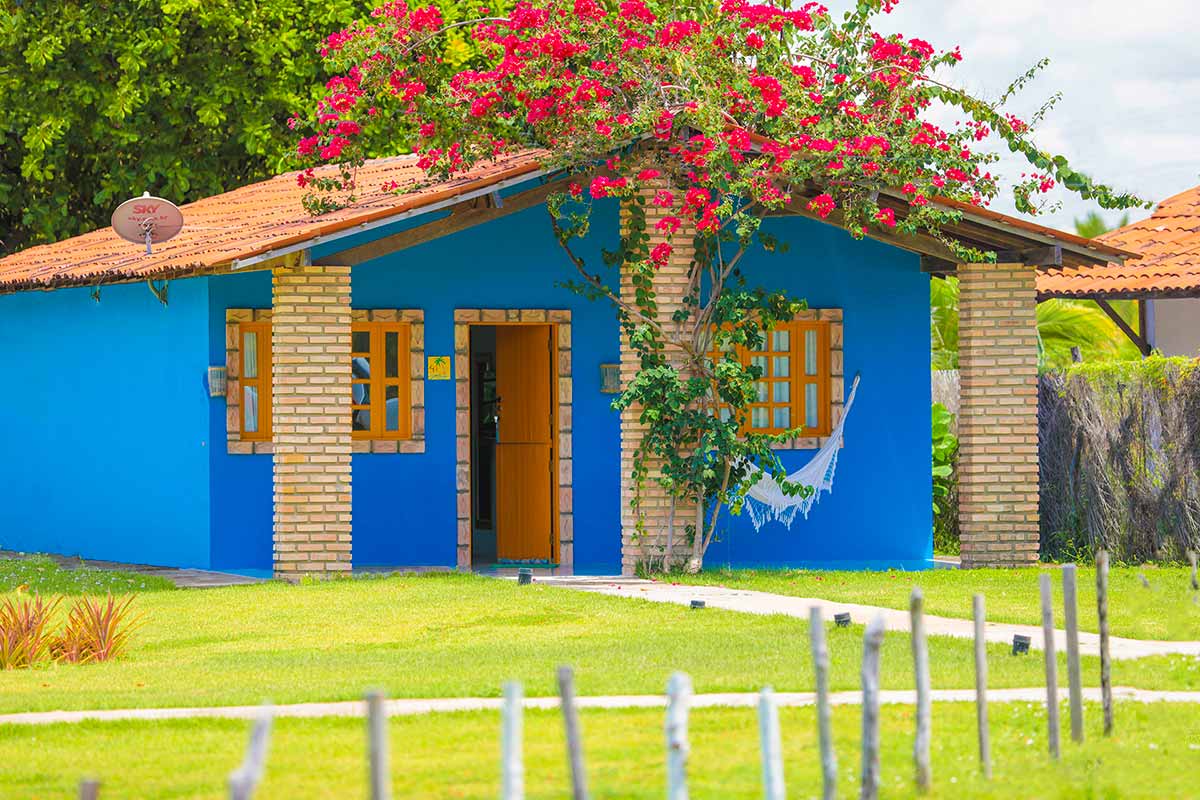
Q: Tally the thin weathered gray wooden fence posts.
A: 14